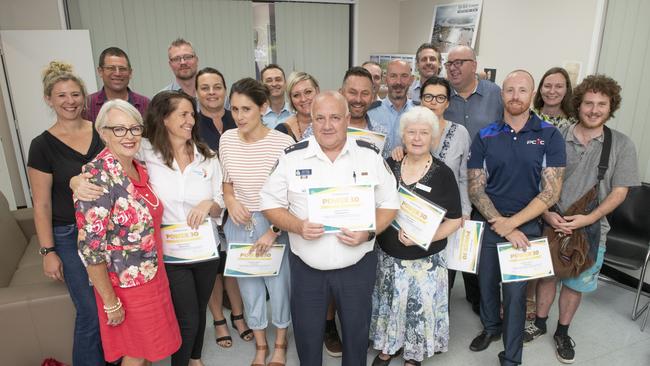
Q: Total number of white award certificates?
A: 7